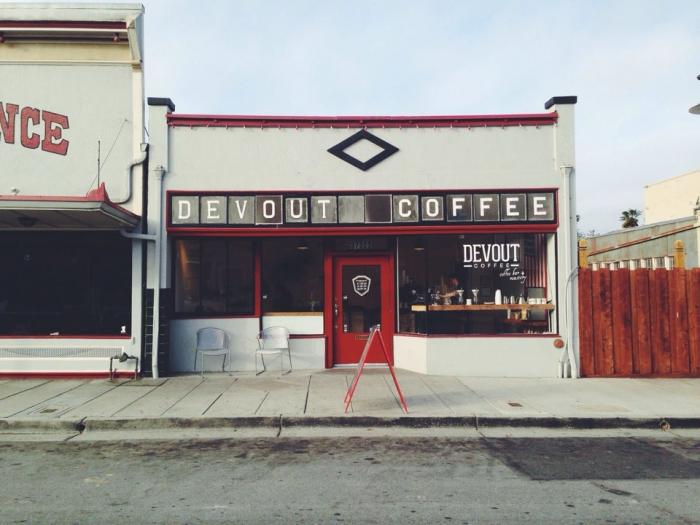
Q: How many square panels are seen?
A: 14